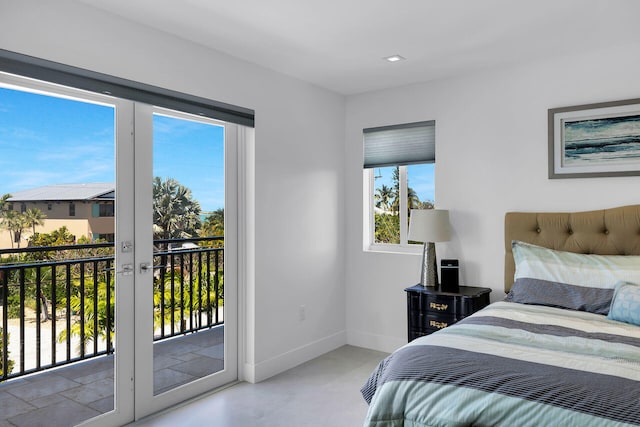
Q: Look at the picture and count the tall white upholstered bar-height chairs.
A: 0